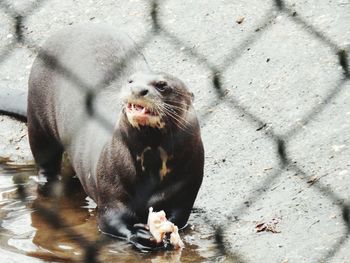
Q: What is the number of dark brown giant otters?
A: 1